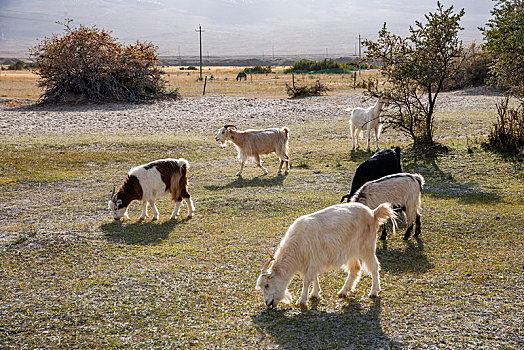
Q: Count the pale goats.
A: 4